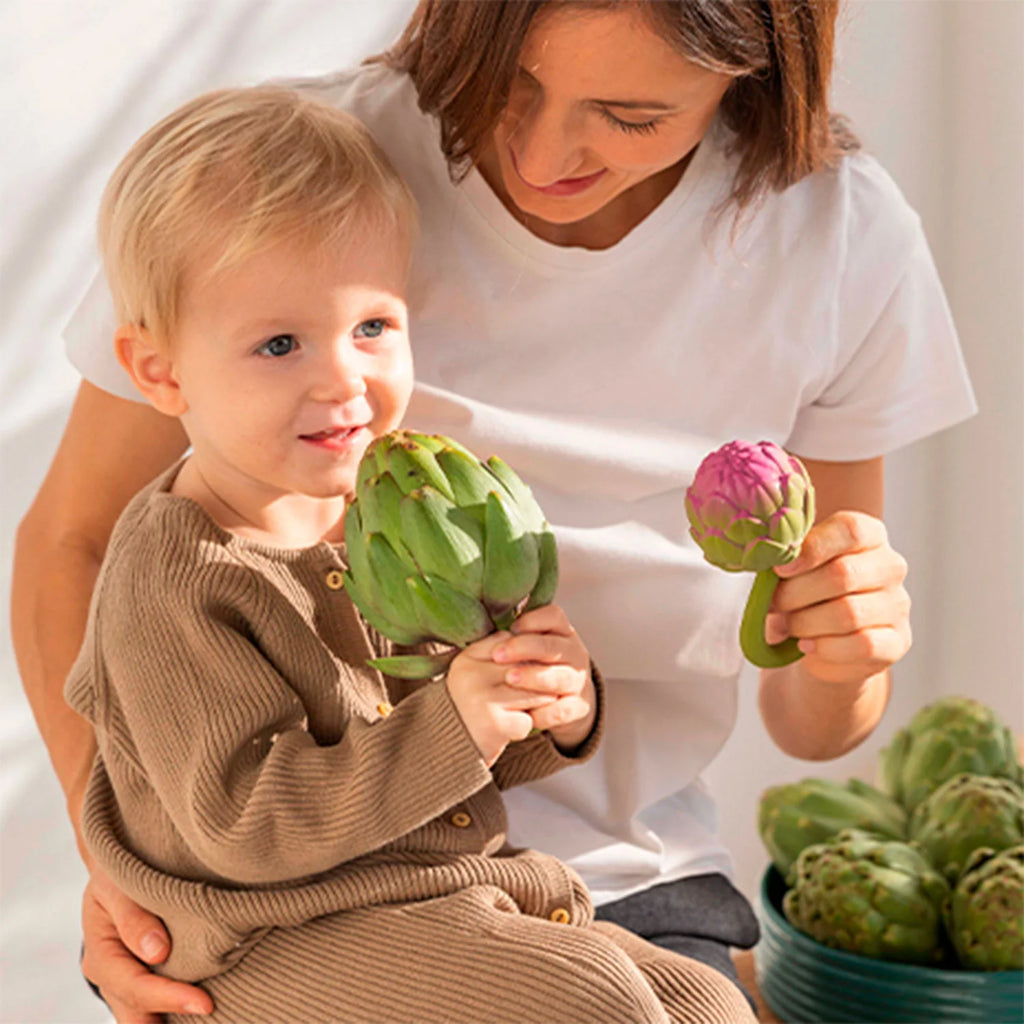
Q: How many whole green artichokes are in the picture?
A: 6